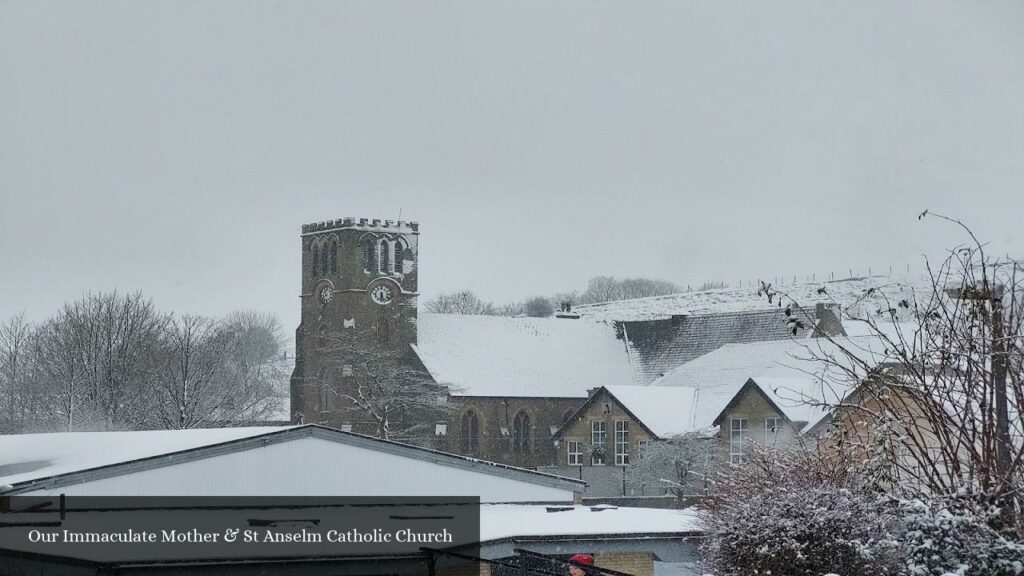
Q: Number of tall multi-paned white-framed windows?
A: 4